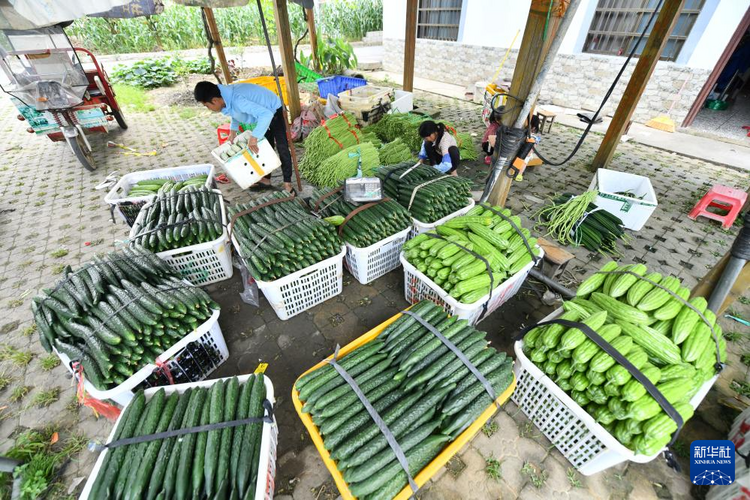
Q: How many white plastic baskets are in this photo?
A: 9